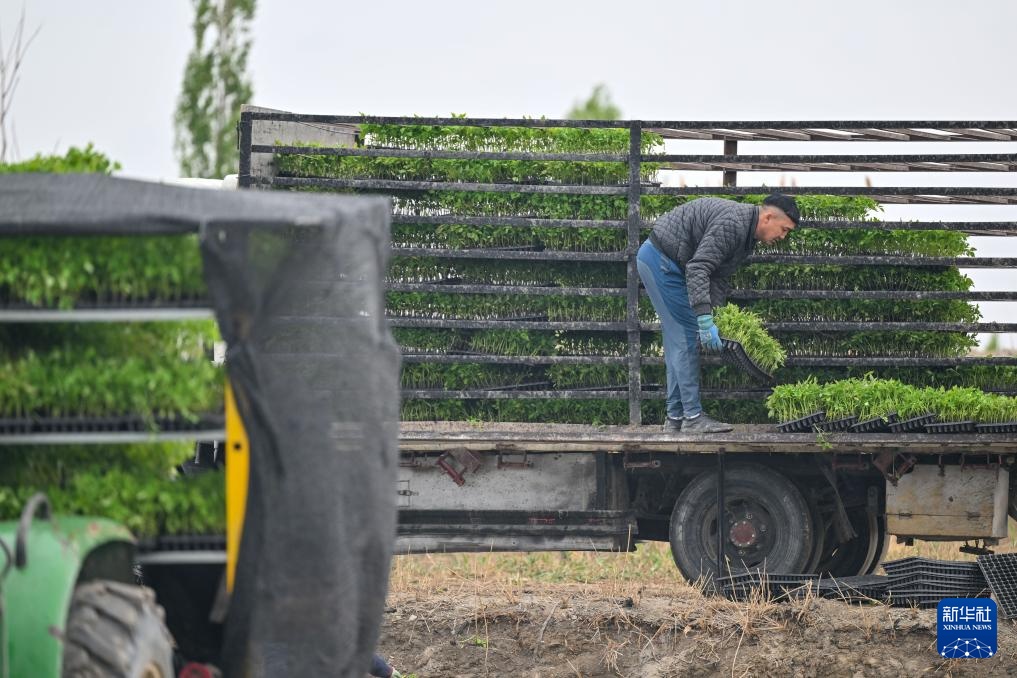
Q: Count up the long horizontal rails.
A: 9